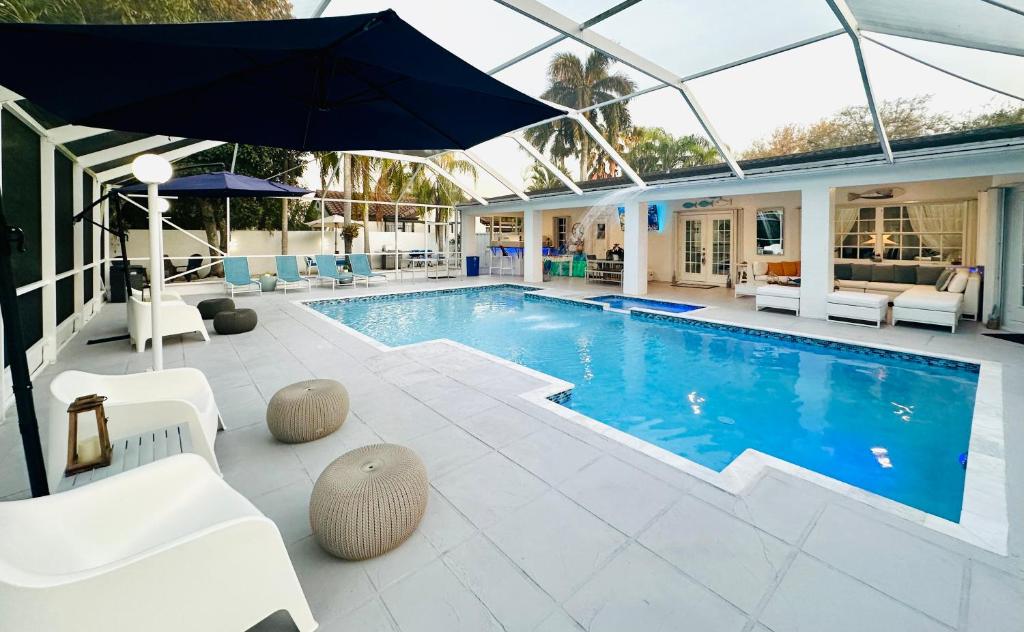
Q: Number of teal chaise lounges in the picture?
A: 4